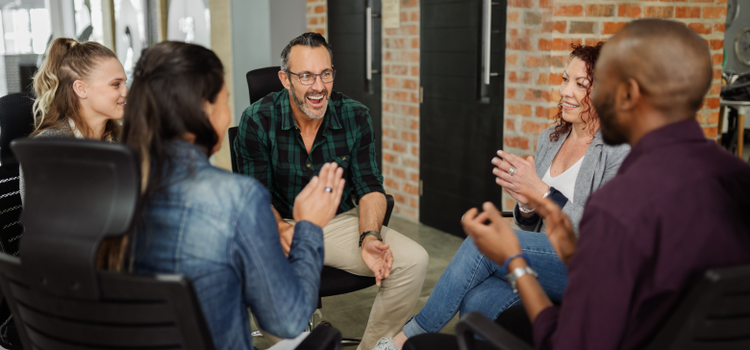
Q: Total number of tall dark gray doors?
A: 2